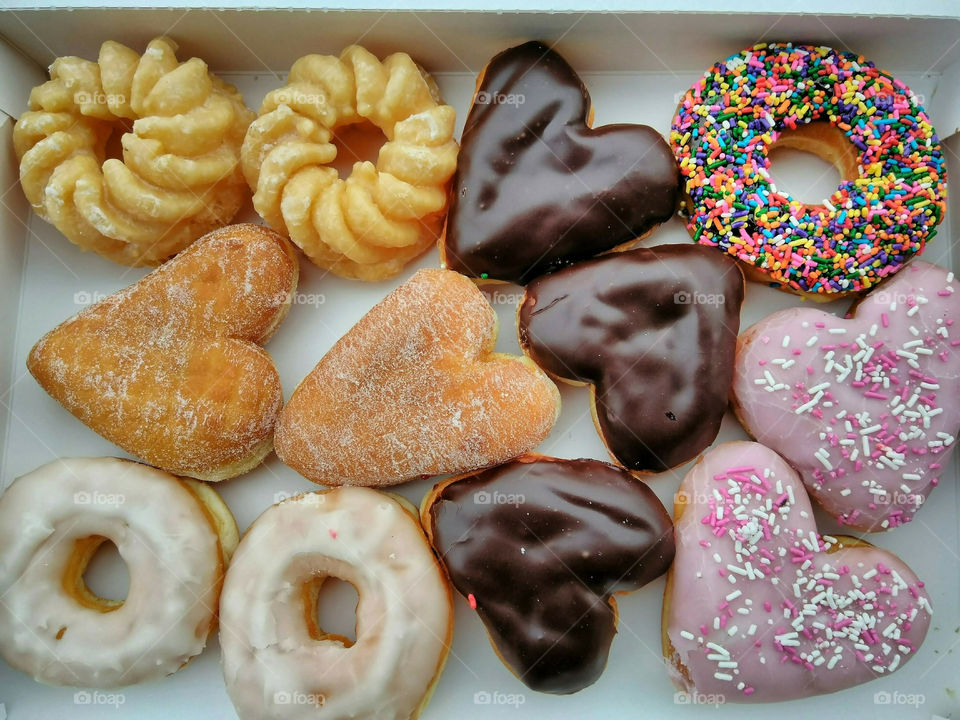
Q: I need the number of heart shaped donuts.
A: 7